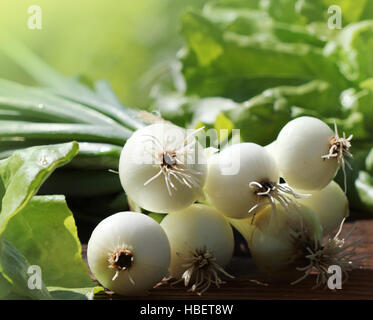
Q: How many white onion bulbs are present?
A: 7